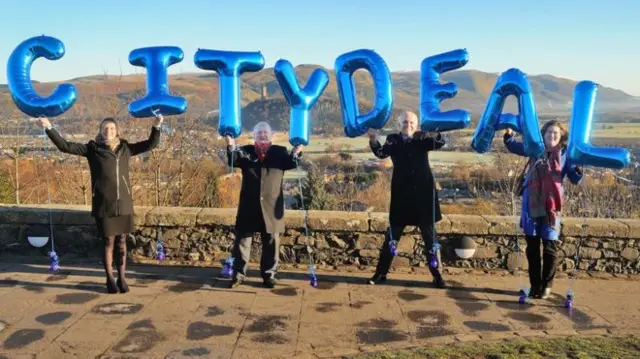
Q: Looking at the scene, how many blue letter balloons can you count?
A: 8